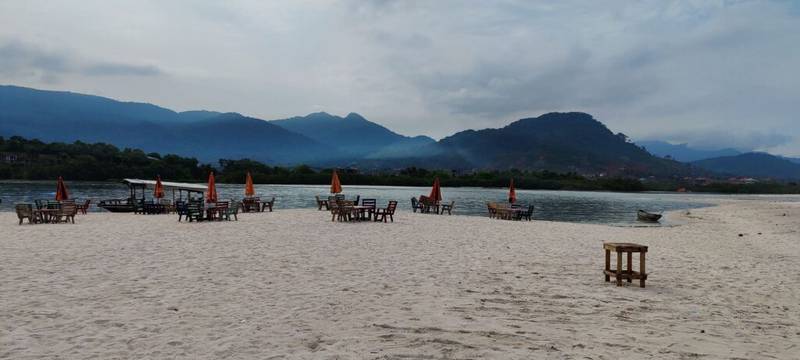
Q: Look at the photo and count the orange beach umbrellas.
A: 7